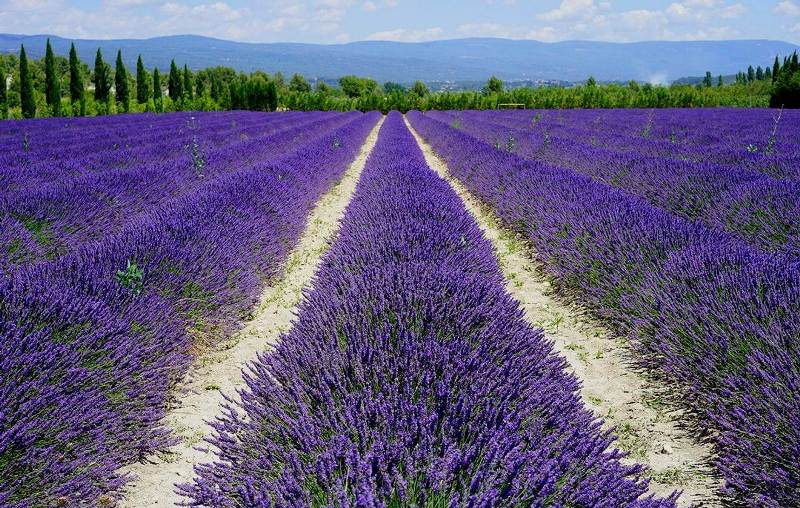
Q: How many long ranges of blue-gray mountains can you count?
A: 1